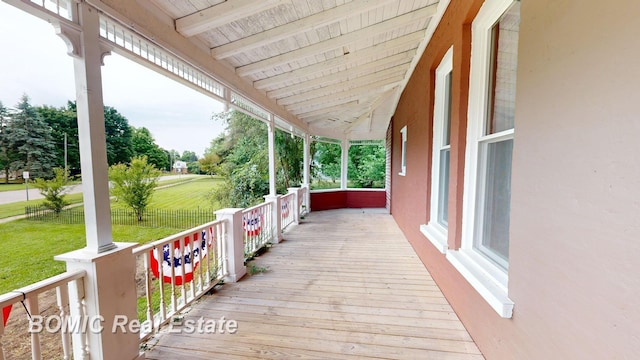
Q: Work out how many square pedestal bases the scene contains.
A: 5